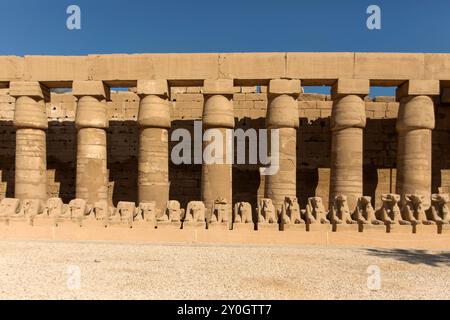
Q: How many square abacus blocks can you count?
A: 7